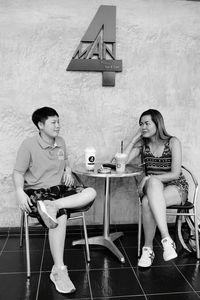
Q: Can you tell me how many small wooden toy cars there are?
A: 0